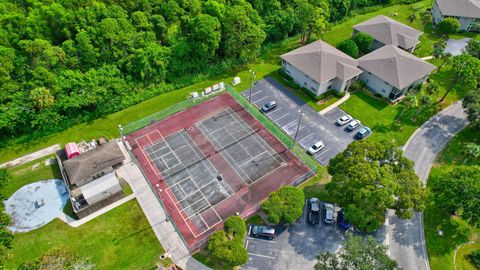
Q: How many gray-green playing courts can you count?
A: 2